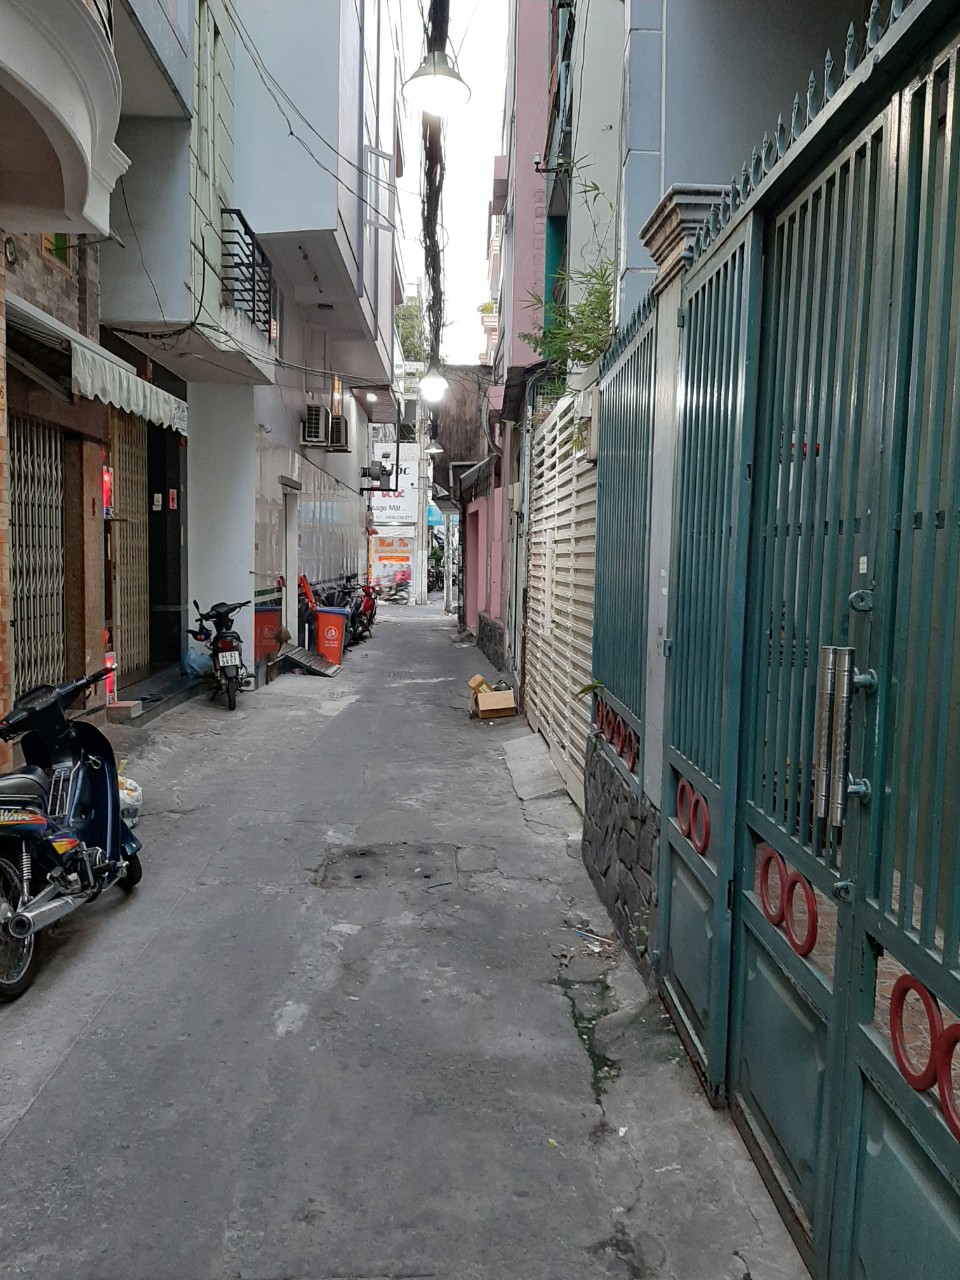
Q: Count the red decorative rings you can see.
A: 10